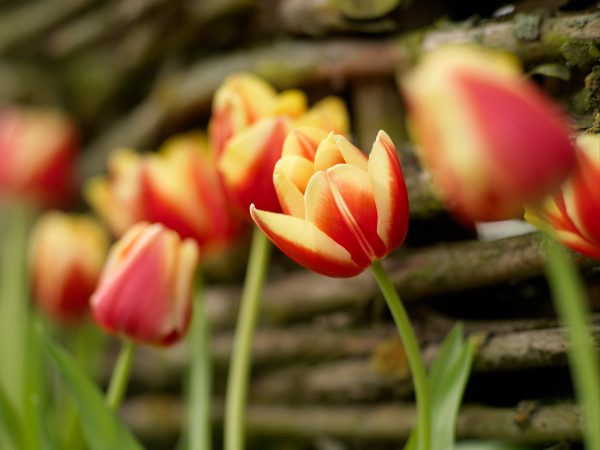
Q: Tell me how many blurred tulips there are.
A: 7